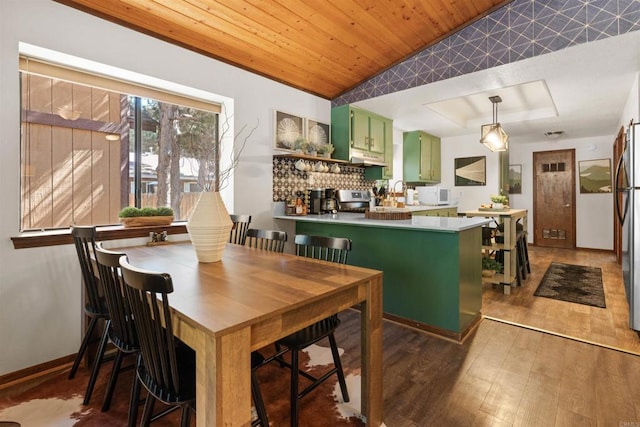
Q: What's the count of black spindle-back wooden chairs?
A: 6